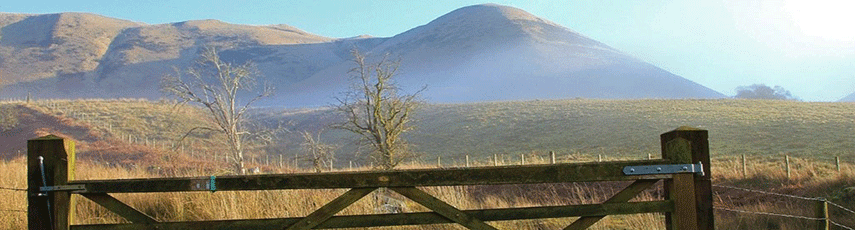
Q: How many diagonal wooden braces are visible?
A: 4